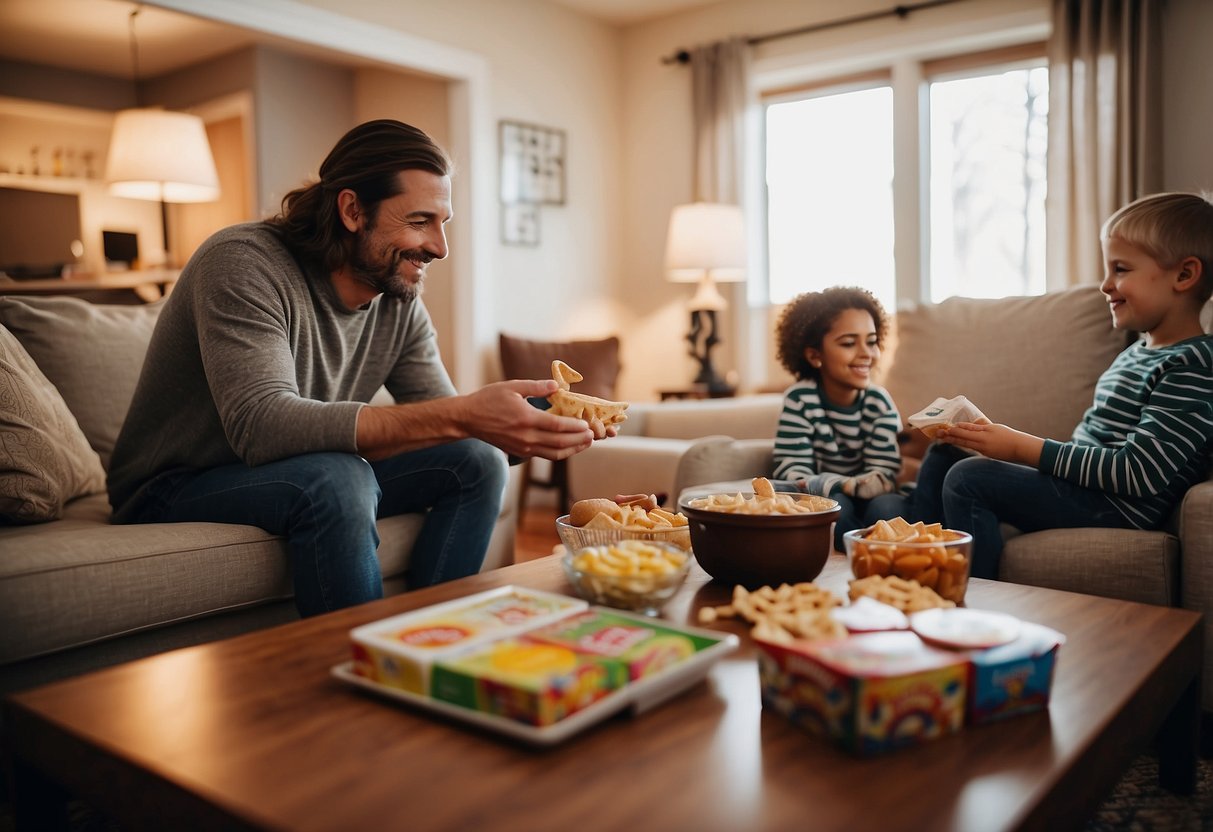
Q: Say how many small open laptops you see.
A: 1